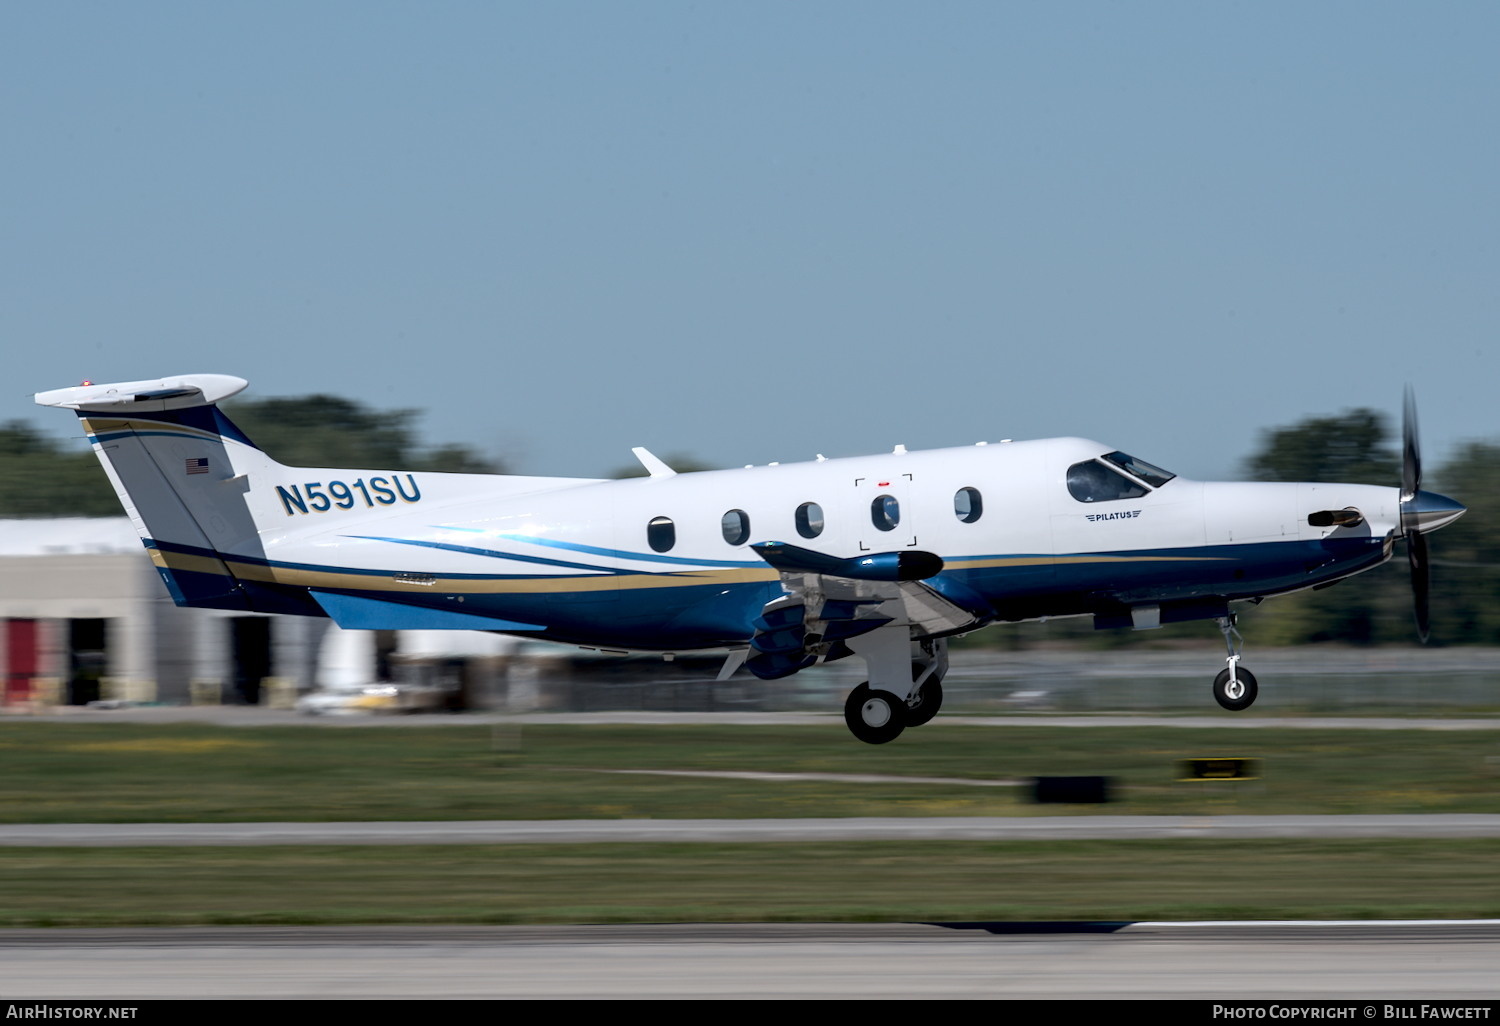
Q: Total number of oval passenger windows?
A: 5